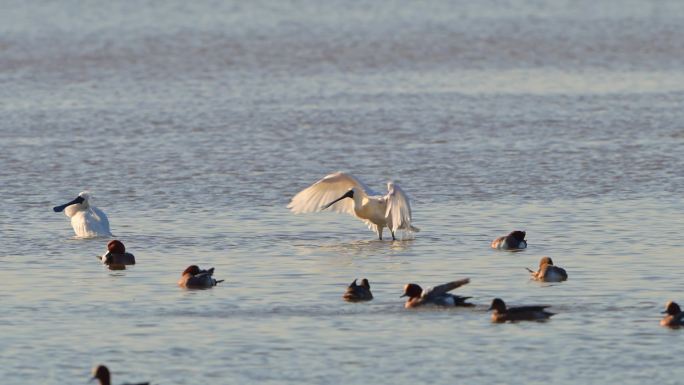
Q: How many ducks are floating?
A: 9